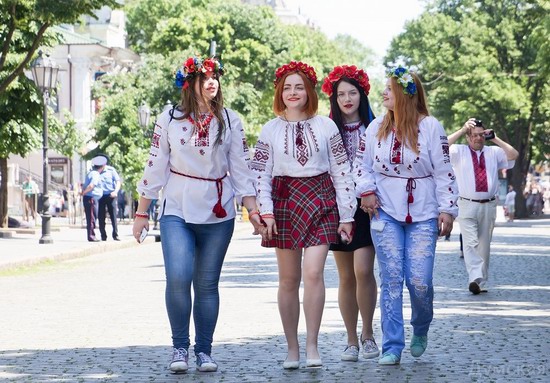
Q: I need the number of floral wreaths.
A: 4